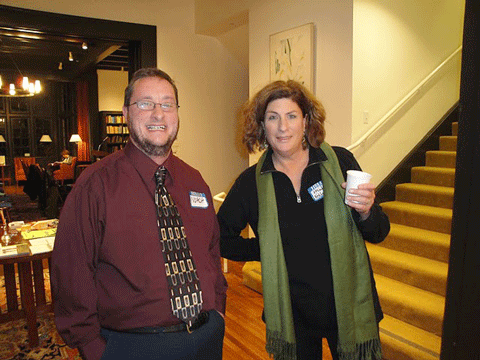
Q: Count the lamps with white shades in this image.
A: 3